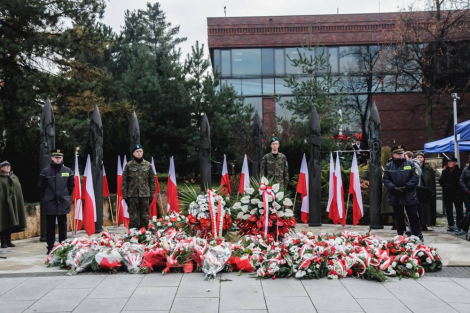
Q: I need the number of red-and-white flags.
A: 13